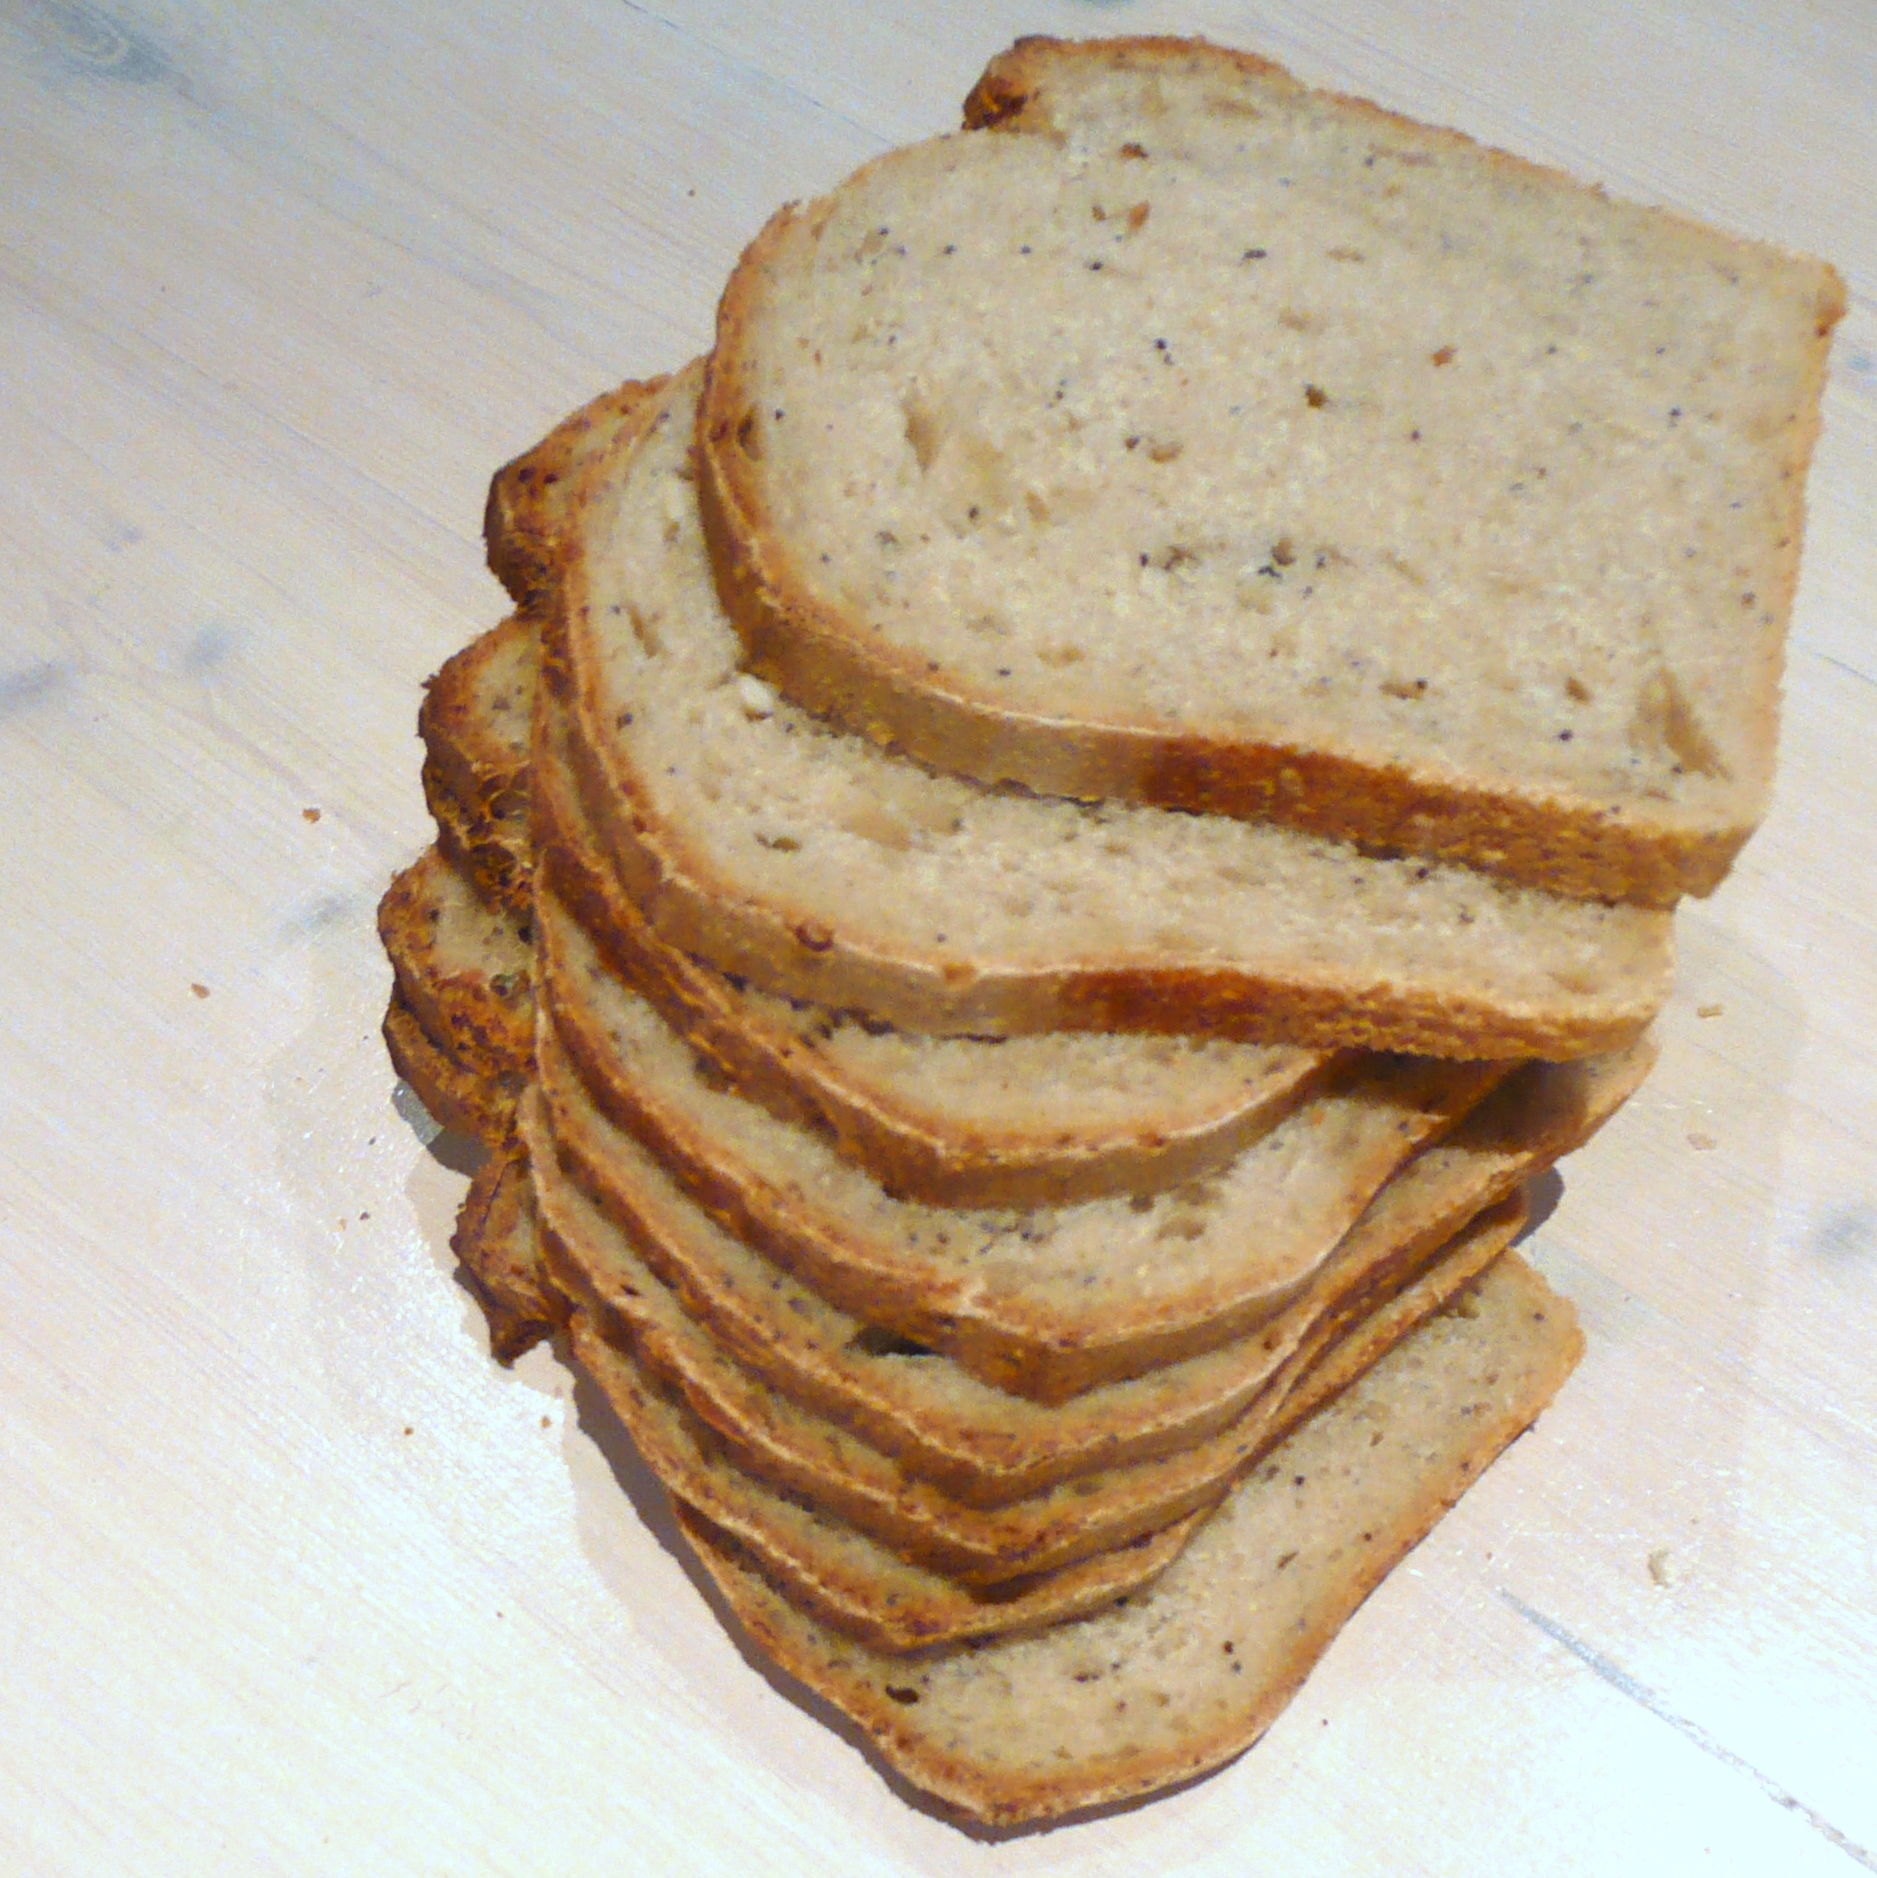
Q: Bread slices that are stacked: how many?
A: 8